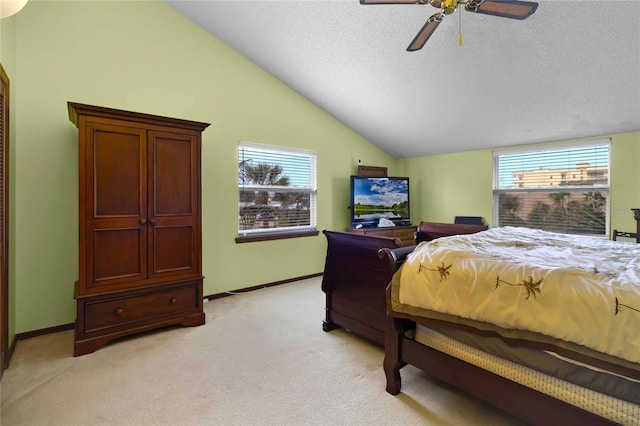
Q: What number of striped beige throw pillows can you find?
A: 0